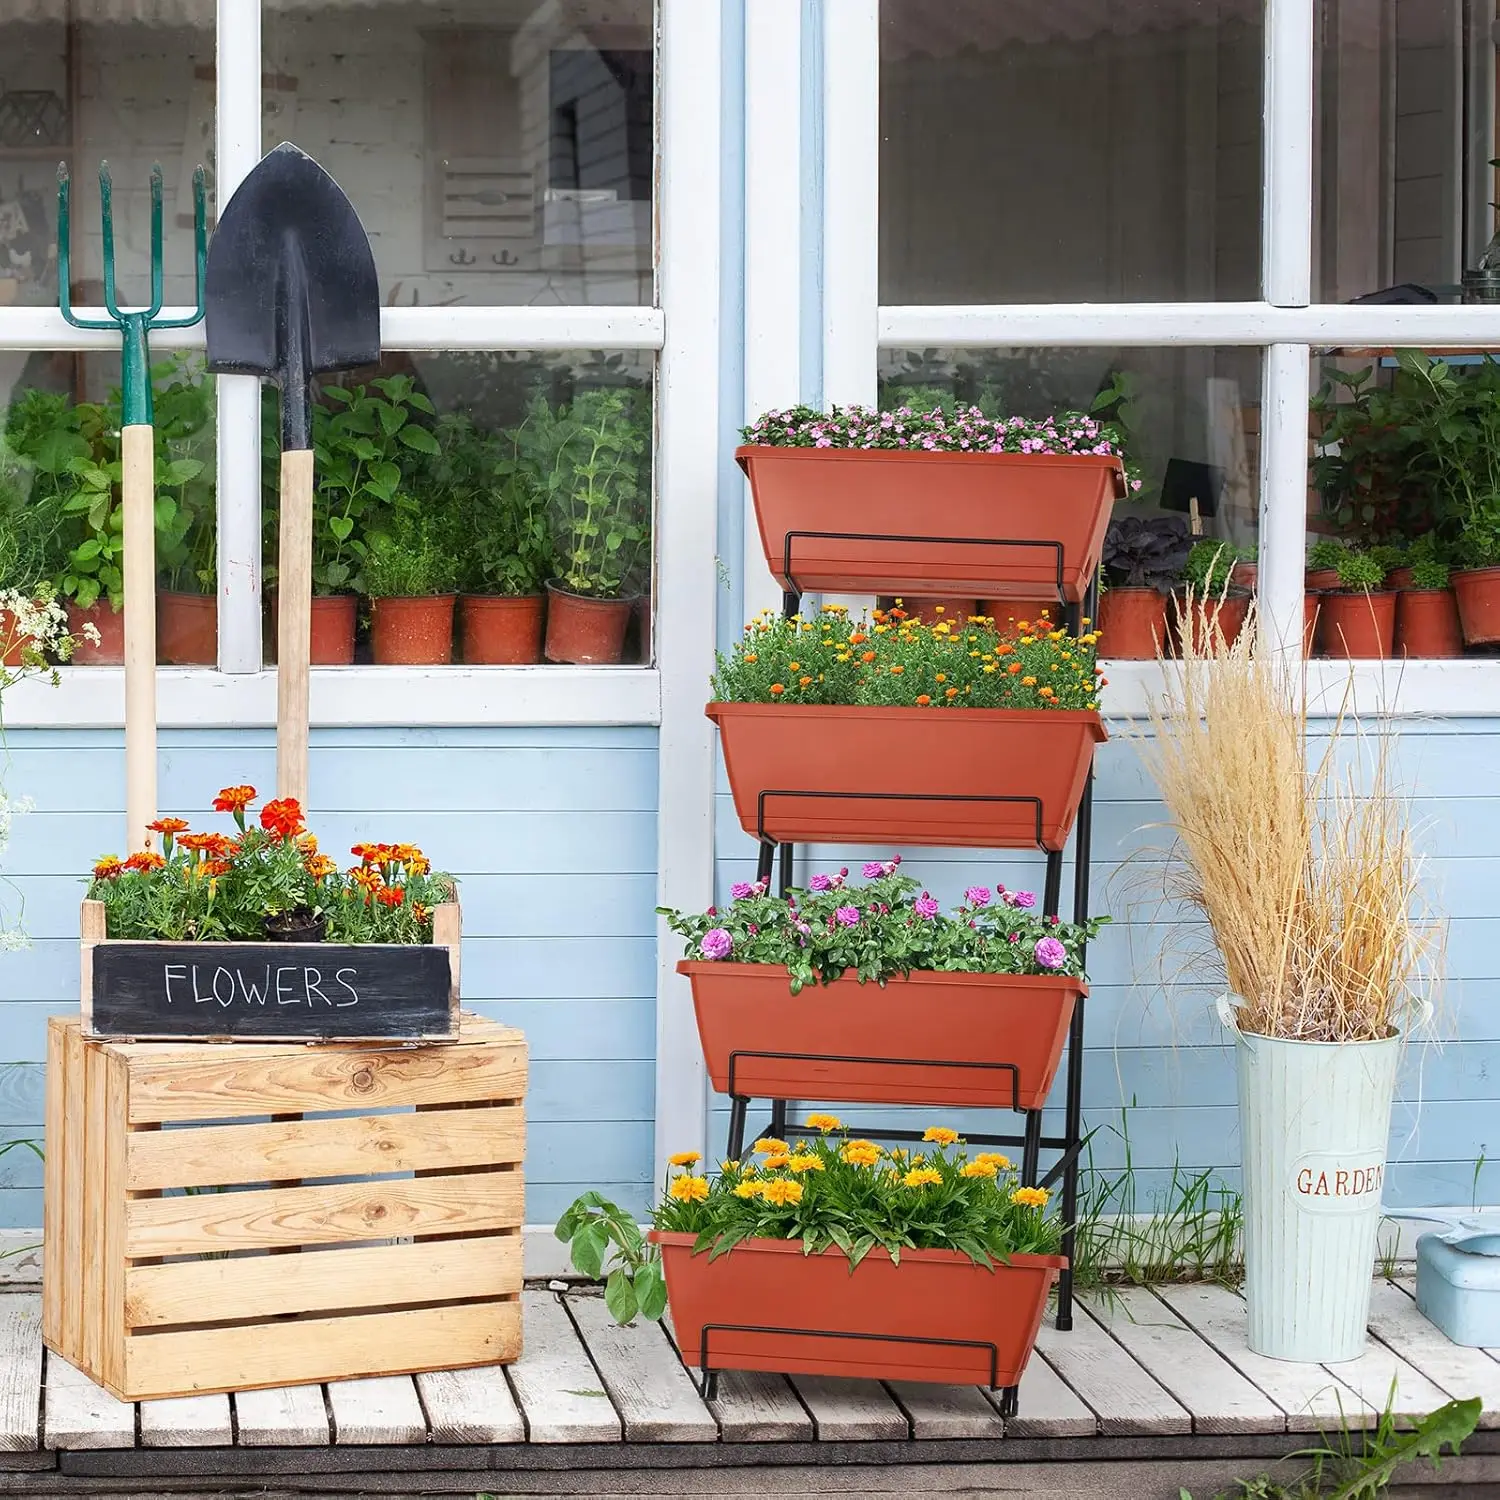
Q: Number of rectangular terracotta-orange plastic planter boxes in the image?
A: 4